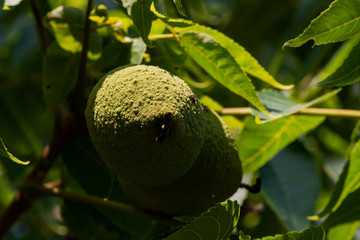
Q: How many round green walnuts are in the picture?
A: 2